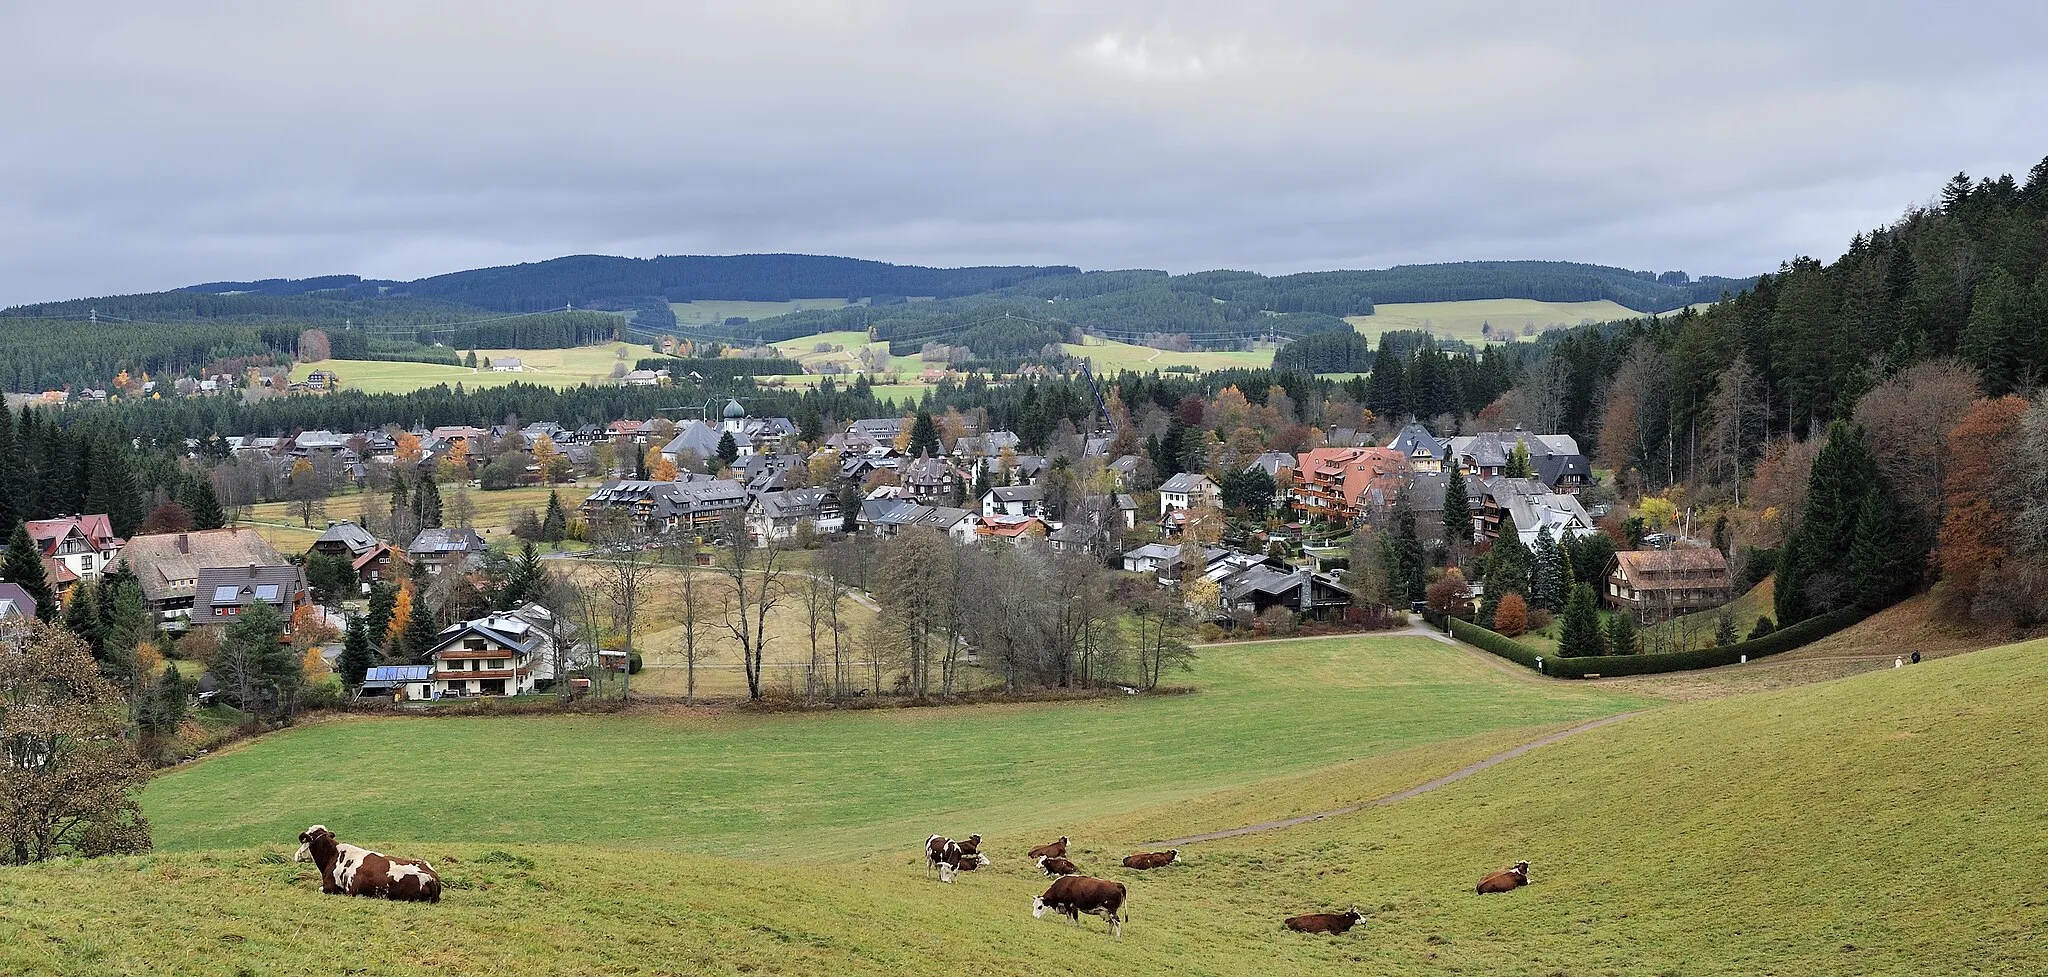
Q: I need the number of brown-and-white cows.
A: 10